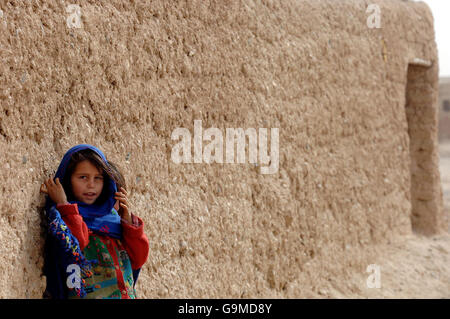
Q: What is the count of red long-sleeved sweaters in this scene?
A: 1